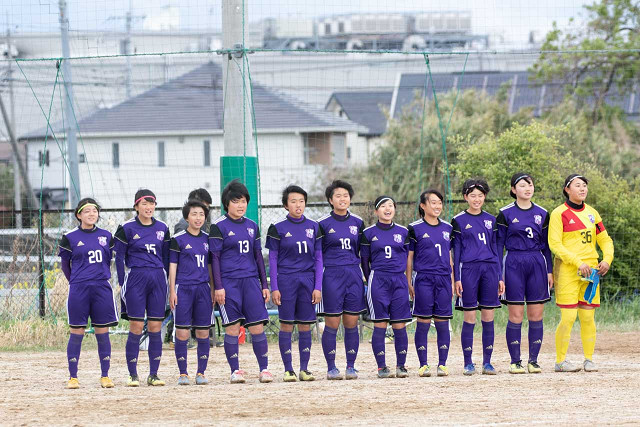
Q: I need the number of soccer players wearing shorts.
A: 11